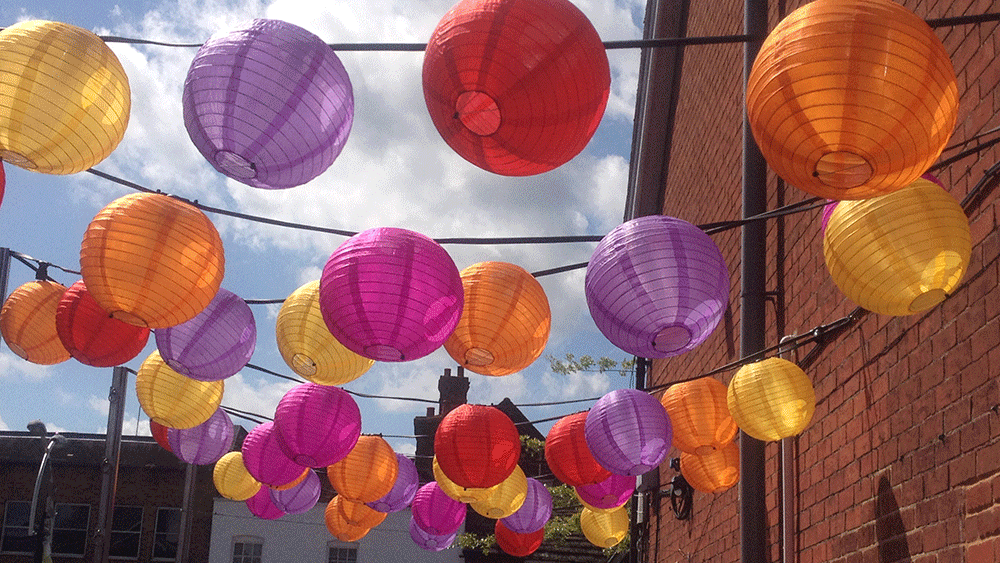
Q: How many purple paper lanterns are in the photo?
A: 9